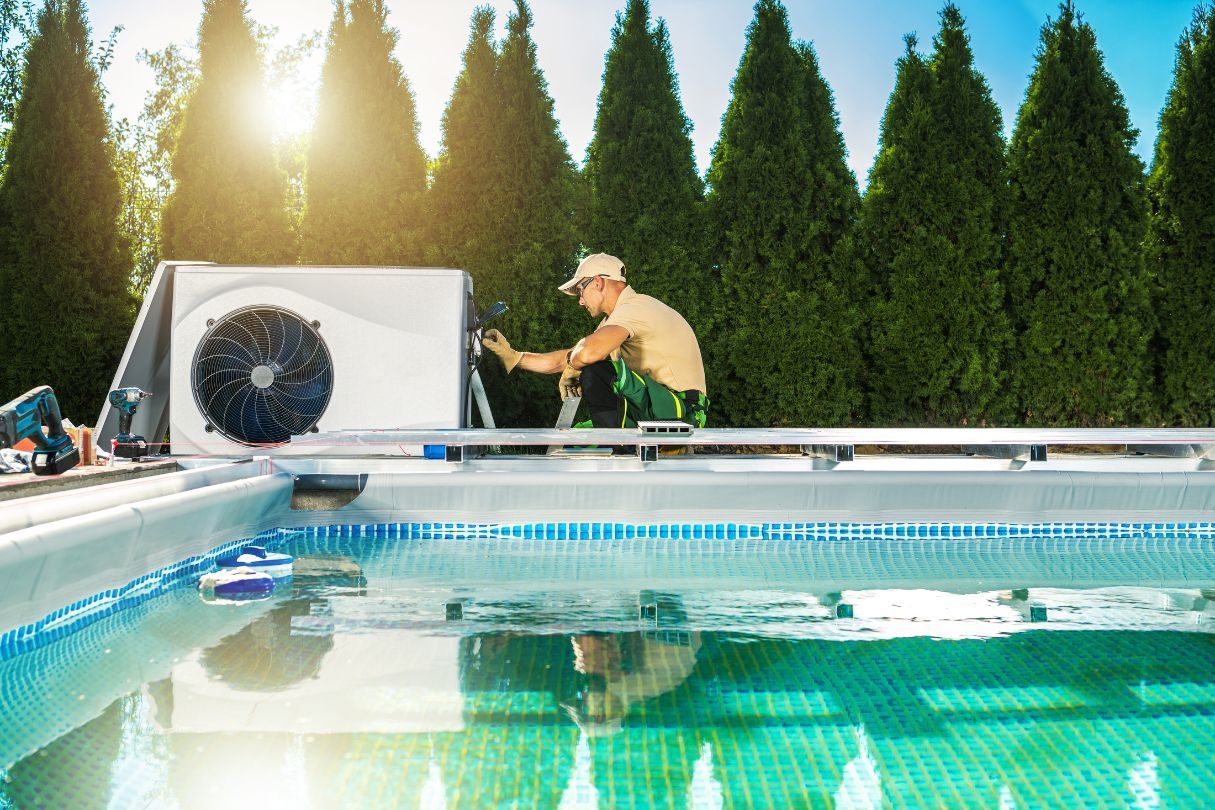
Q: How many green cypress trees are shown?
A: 9